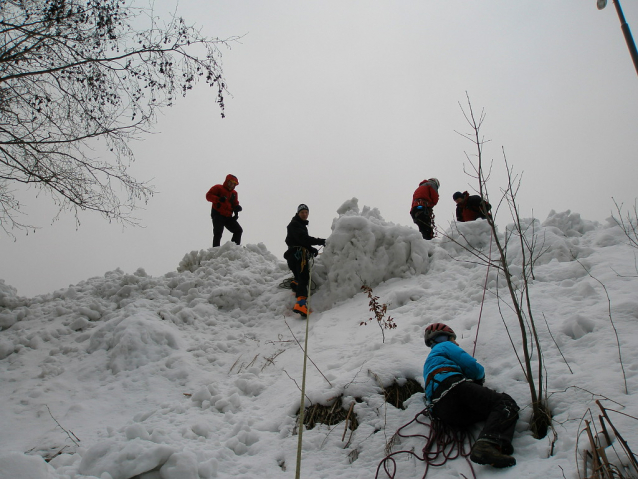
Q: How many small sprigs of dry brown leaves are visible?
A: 1